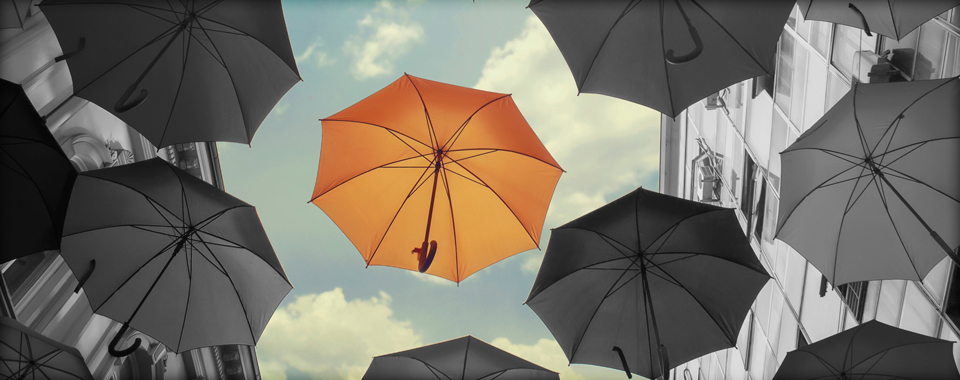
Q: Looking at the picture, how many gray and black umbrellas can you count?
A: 10